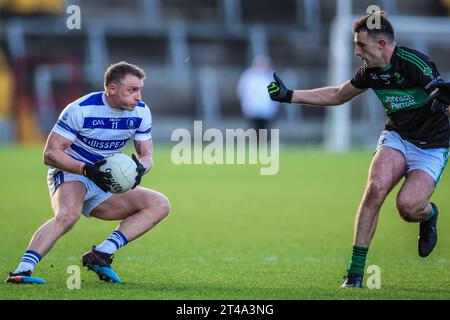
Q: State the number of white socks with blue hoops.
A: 2